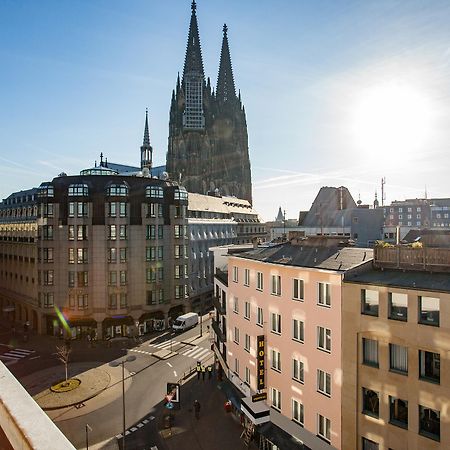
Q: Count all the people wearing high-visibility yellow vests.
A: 3